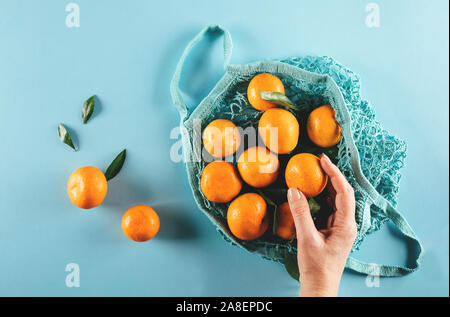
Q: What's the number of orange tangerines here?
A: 11